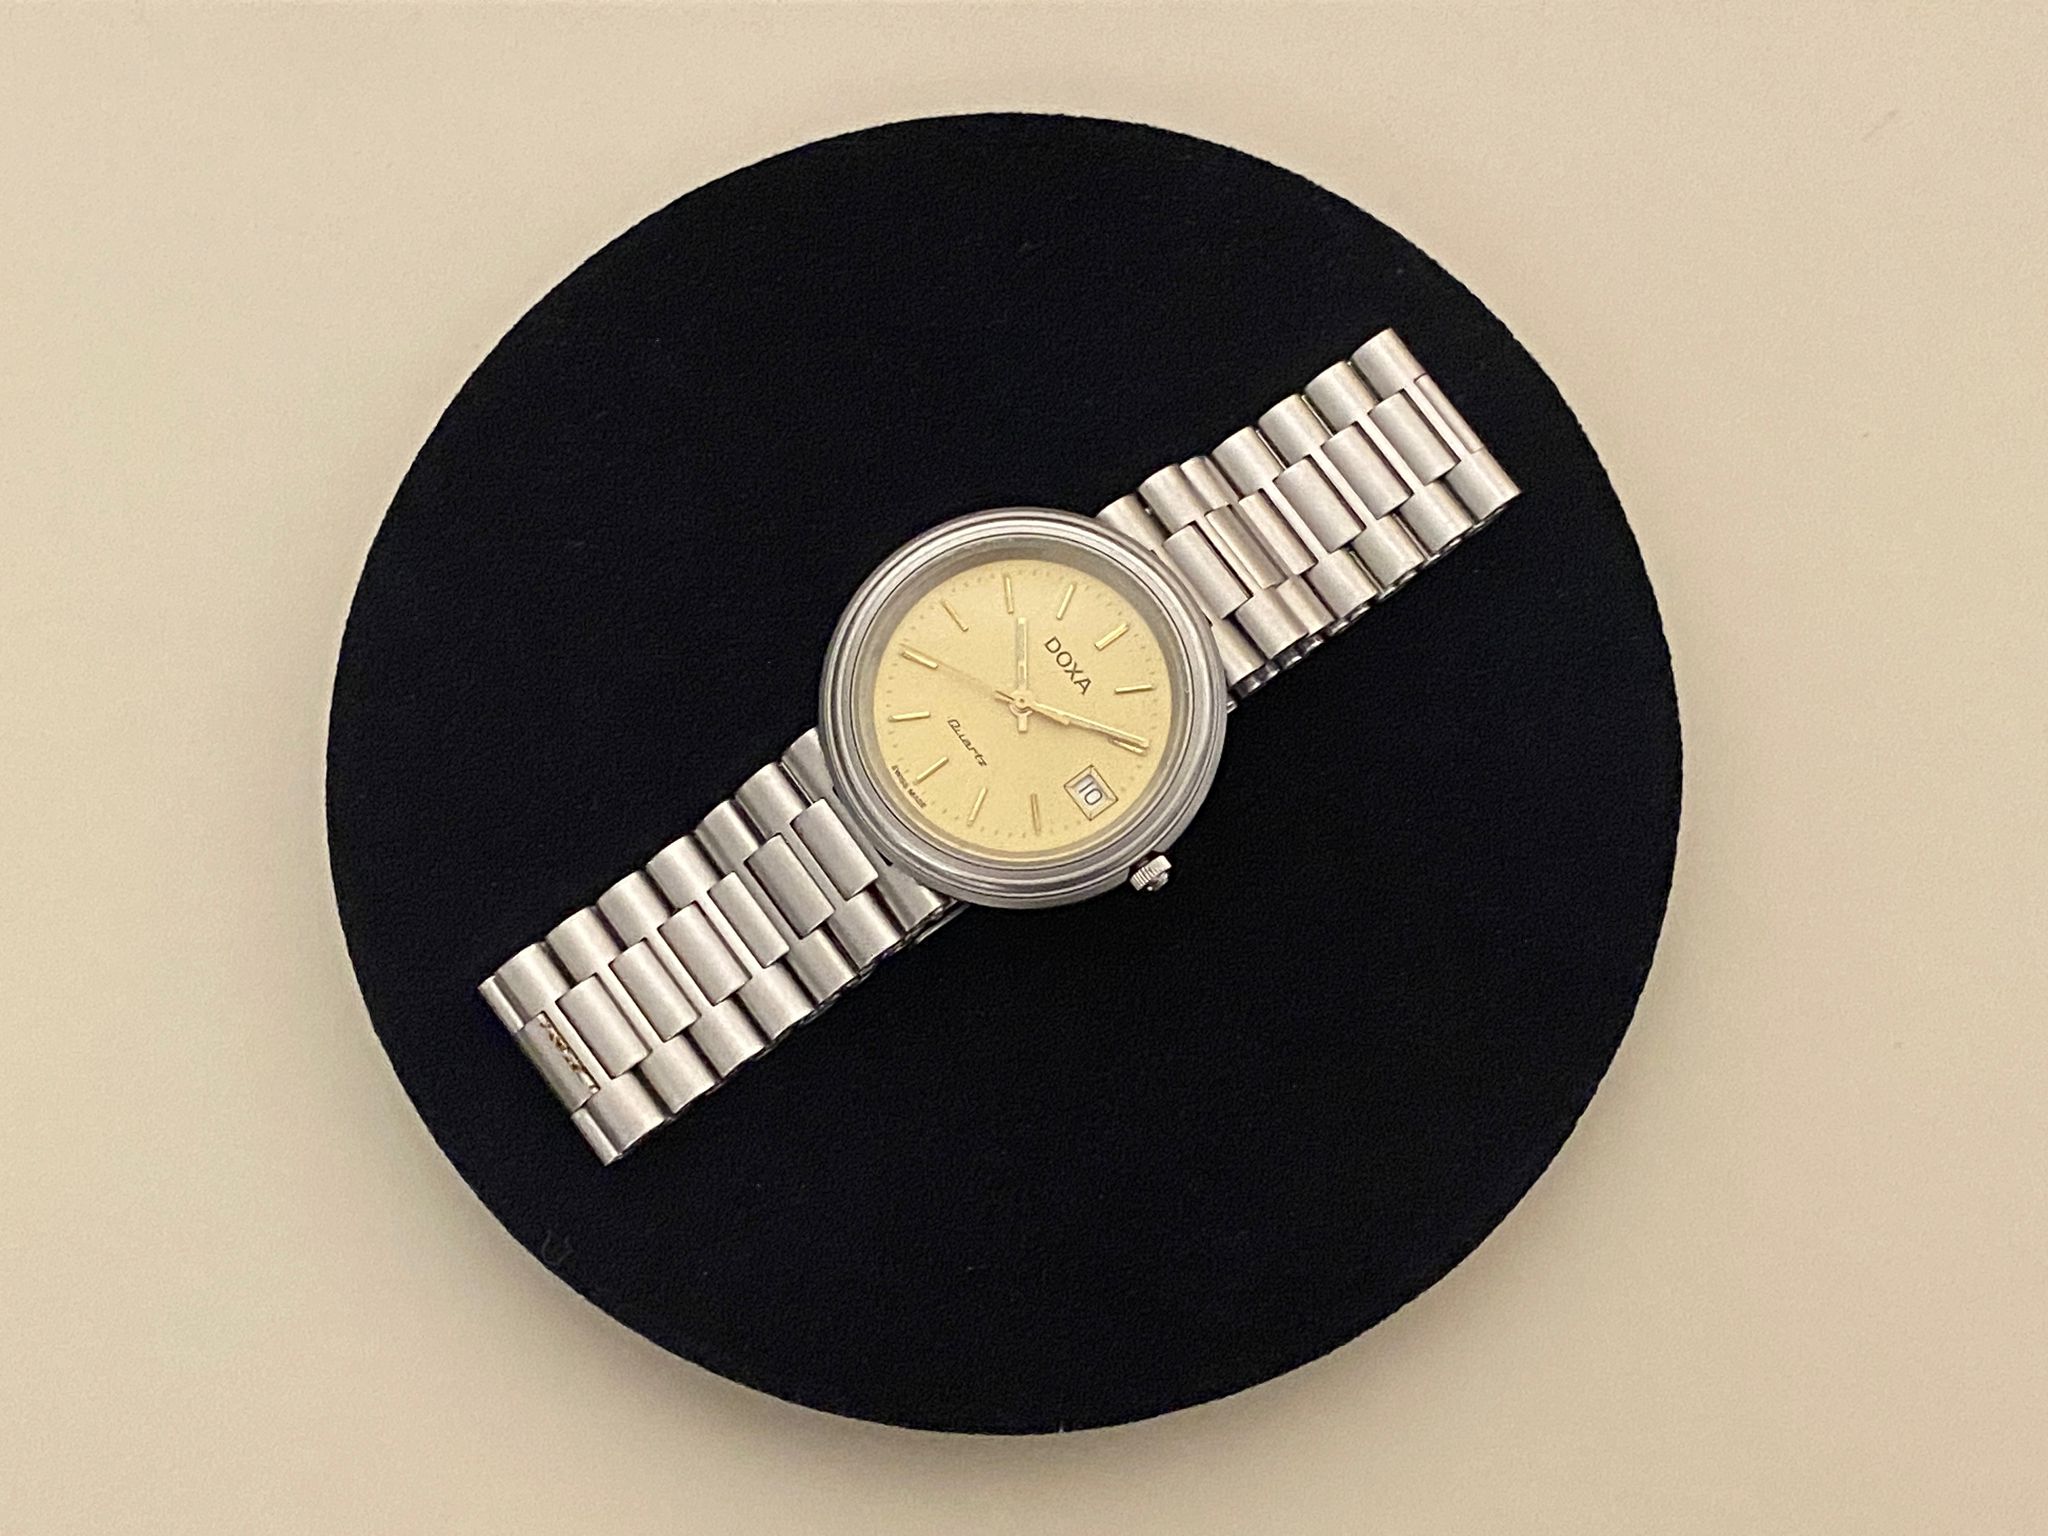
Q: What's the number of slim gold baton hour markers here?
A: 11